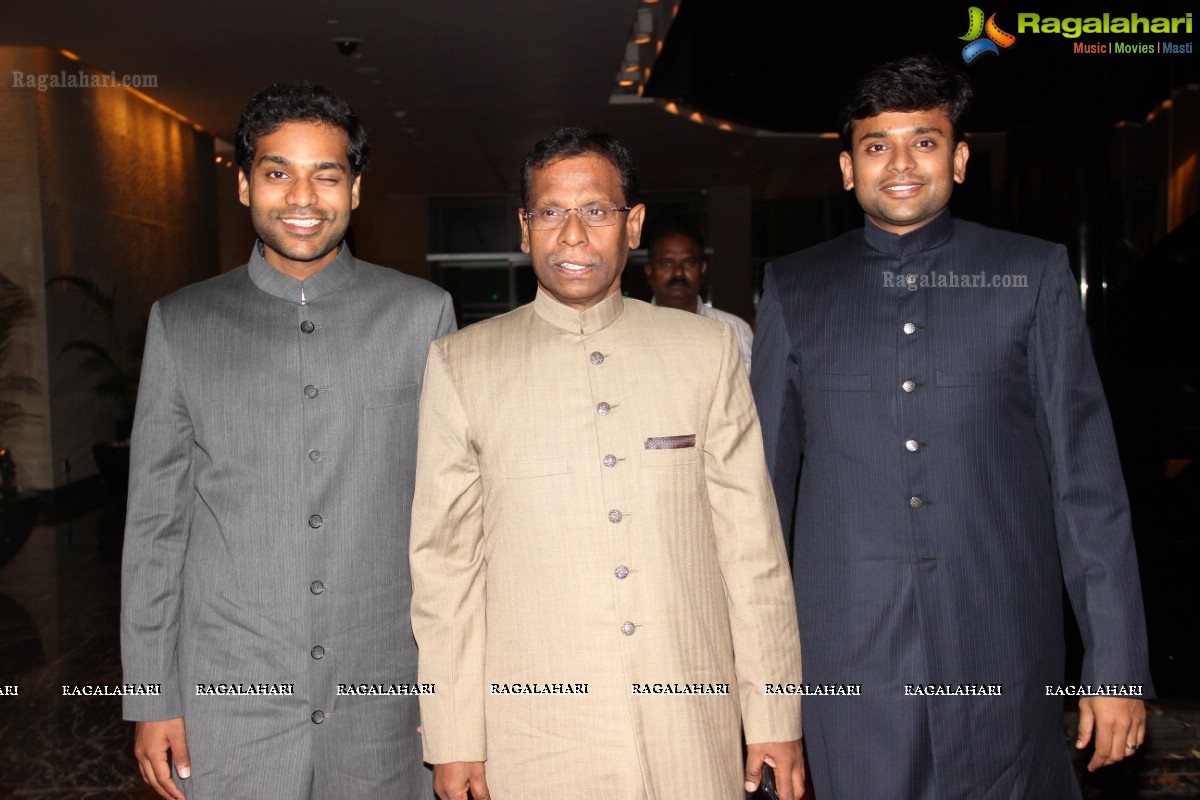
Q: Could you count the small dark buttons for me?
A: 7